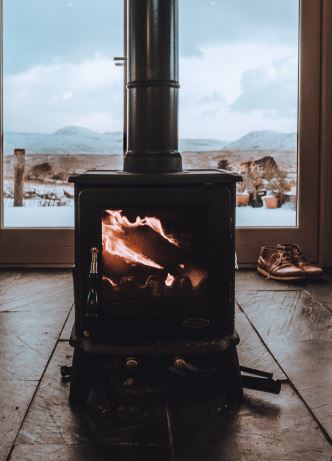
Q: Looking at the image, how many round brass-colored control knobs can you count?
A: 2